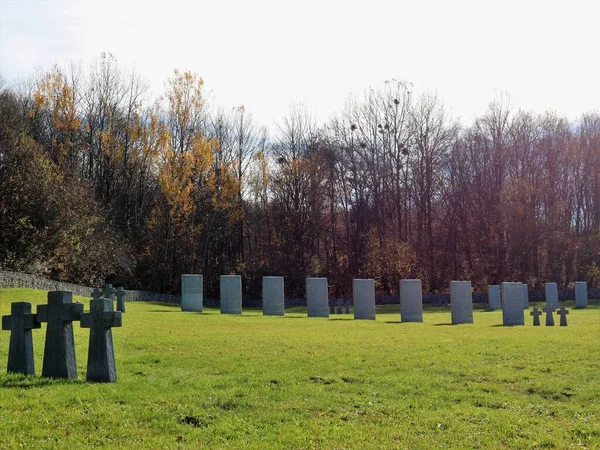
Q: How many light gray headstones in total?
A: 12